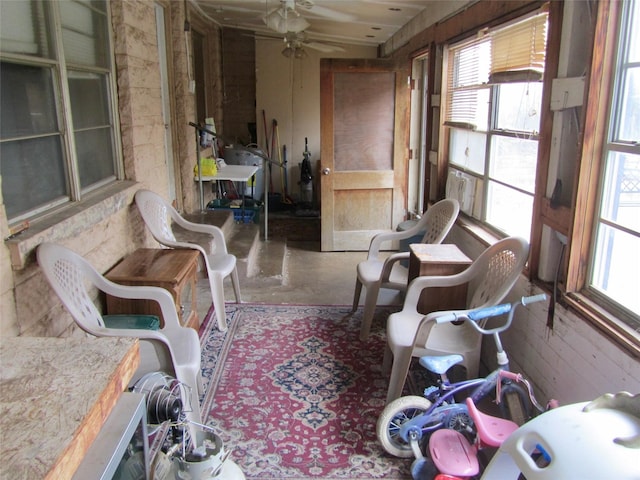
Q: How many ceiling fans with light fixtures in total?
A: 2